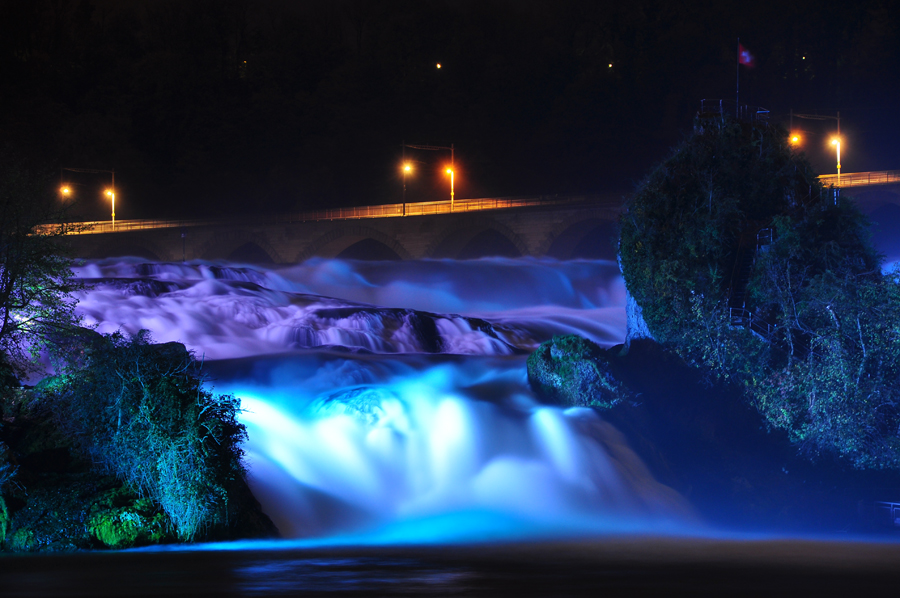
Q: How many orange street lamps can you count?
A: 6